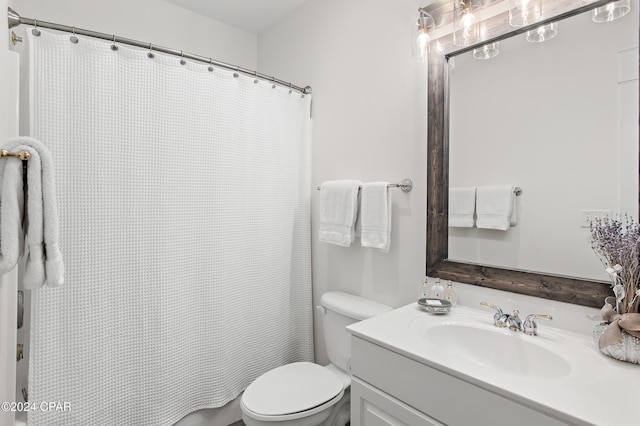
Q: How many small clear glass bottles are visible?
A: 3